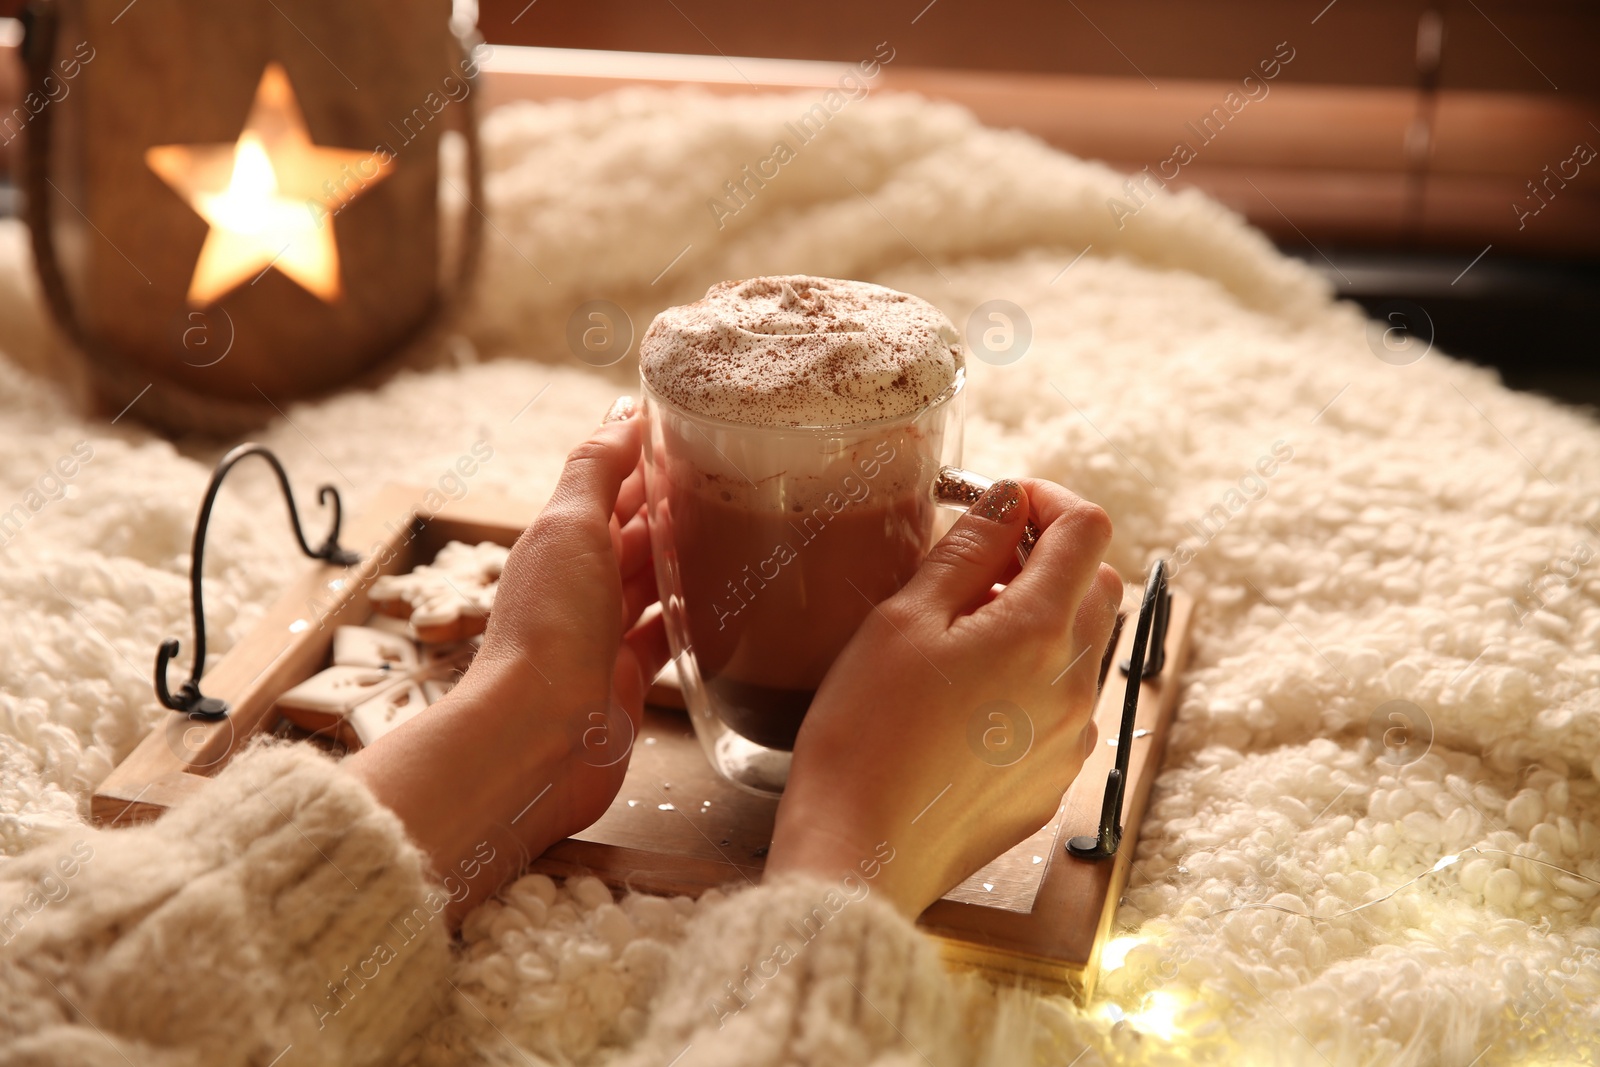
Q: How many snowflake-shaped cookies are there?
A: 2